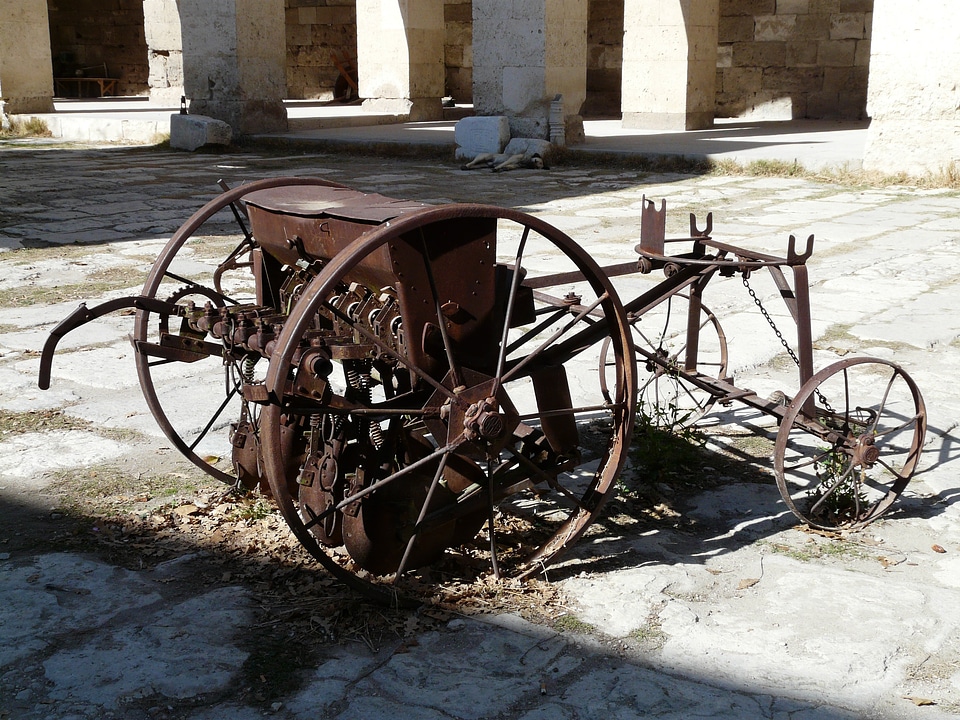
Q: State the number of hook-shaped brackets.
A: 3